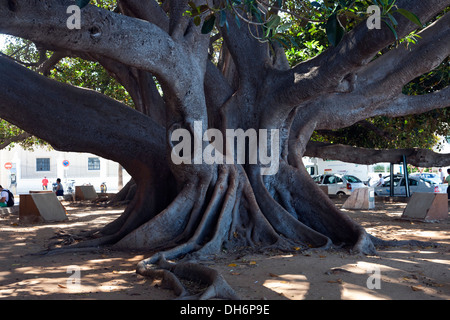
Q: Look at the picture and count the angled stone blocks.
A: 4